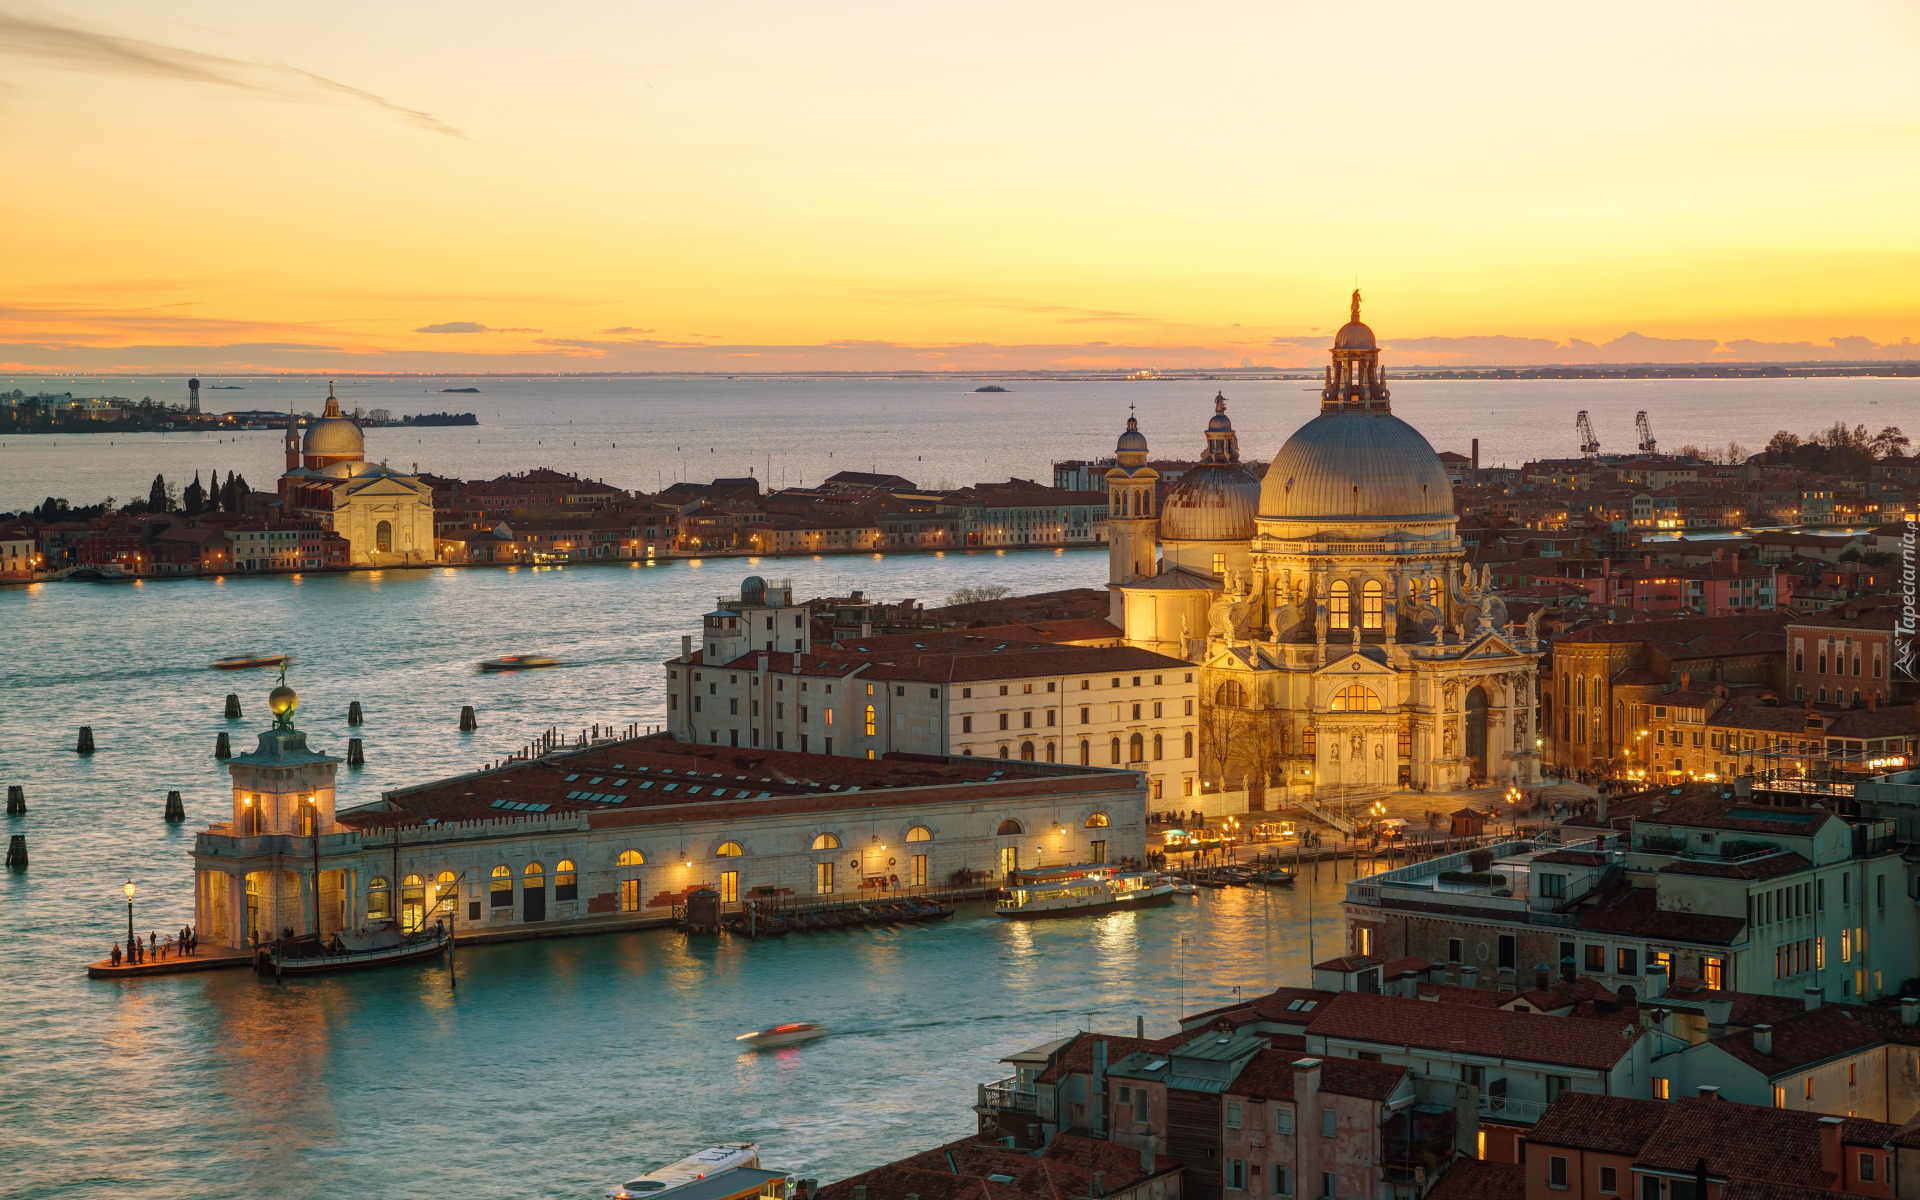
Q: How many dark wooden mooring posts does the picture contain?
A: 9